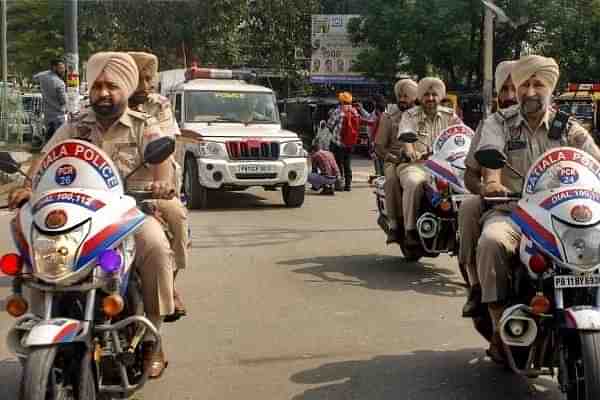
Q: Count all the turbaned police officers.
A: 6